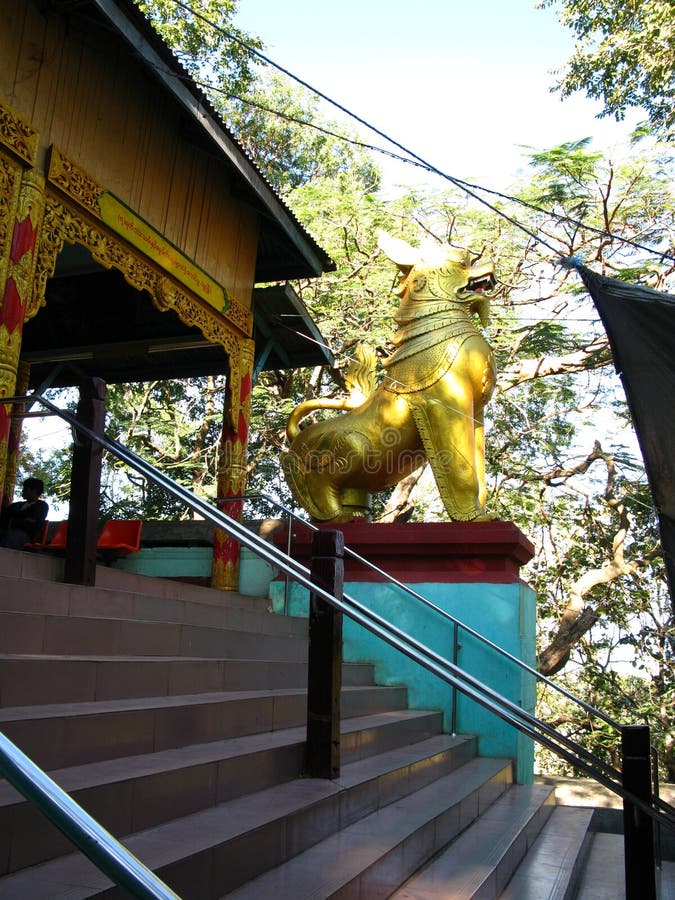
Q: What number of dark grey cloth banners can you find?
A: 1